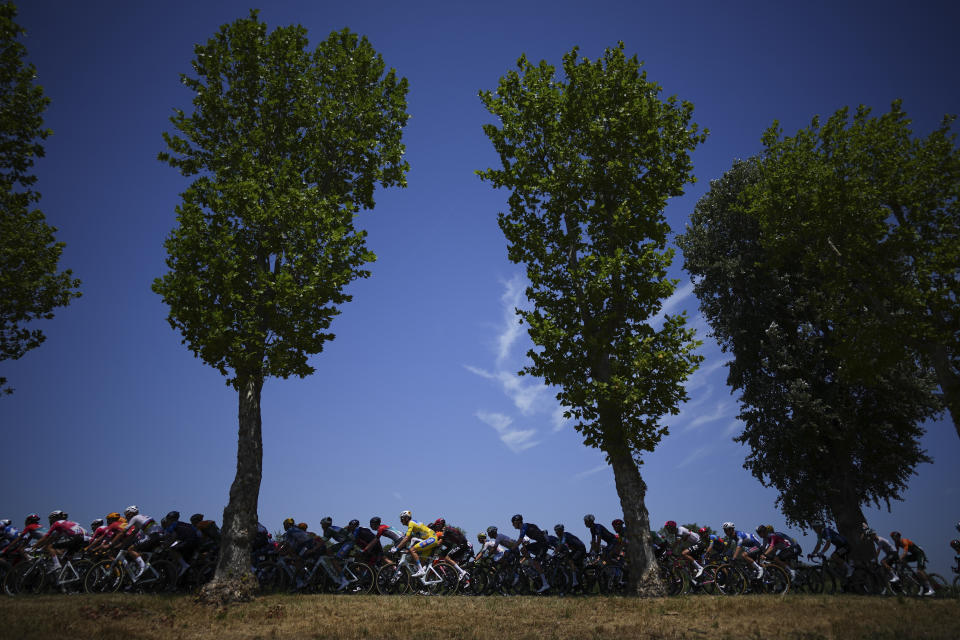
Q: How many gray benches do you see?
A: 0